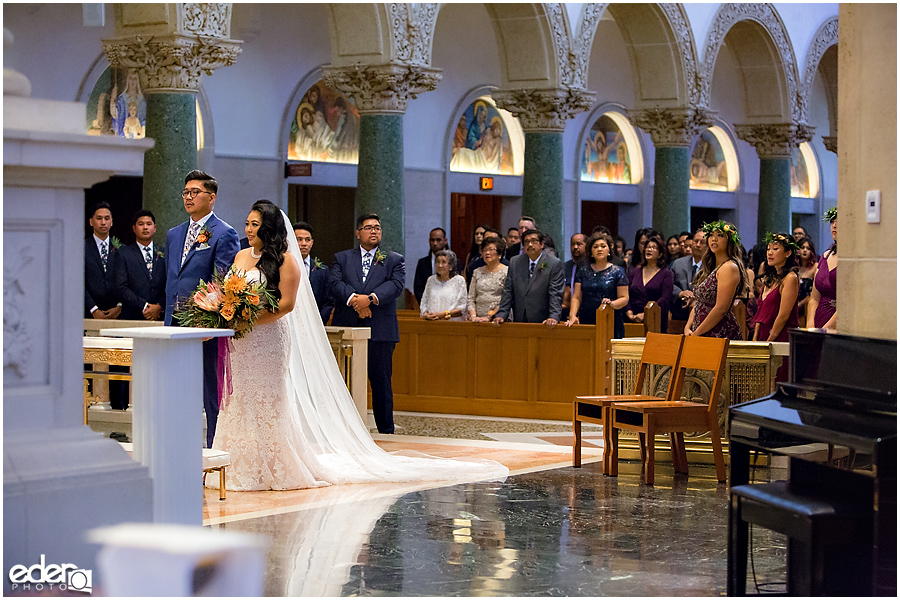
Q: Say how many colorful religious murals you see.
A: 6